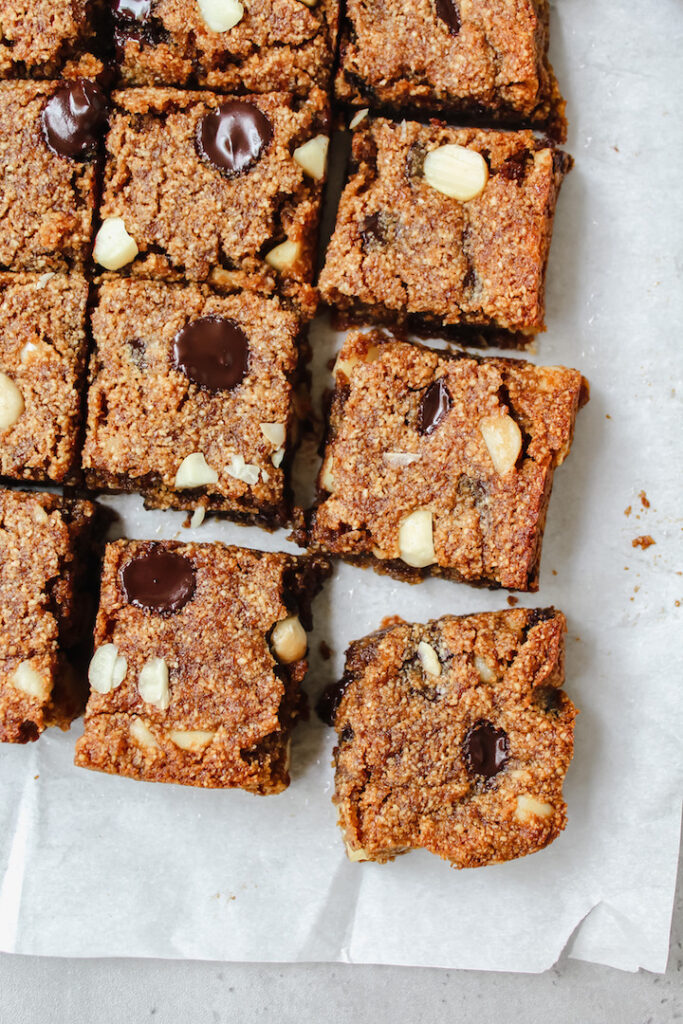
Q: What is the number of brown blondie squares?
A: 12